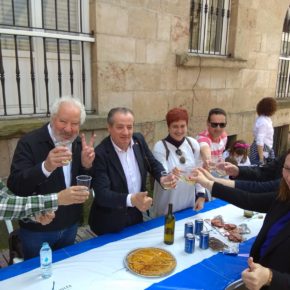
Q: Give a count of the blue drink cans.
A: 4